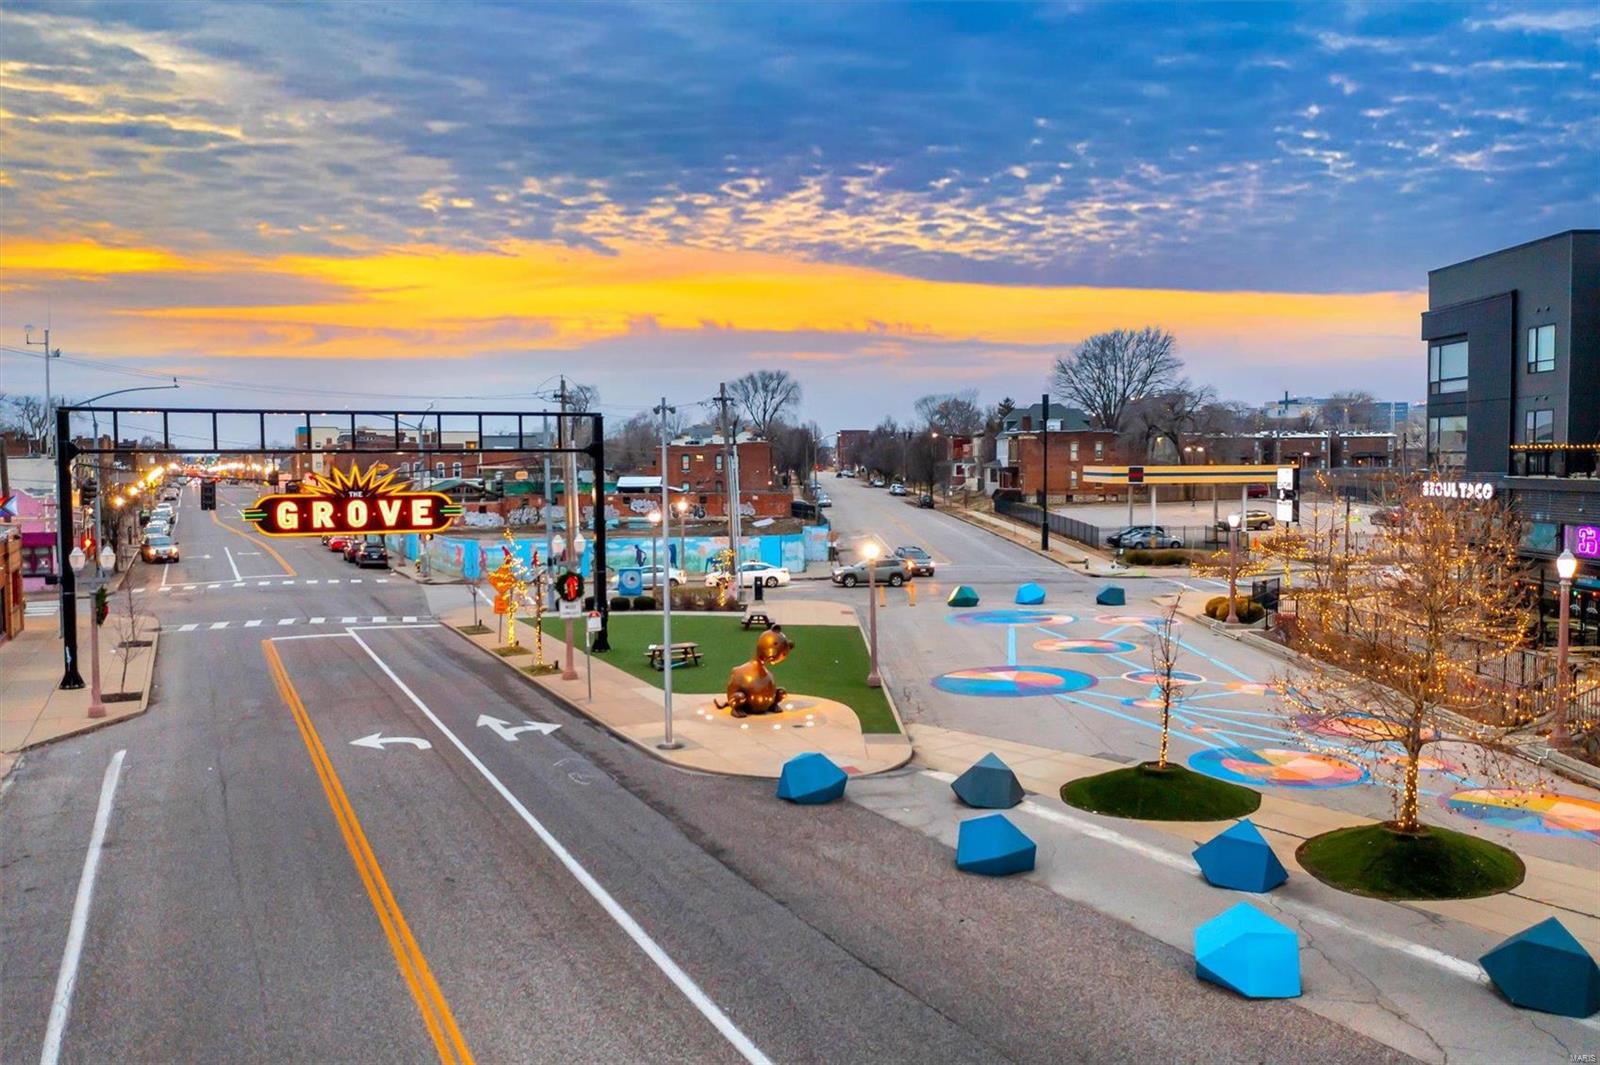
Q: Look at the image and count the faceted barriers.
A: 9